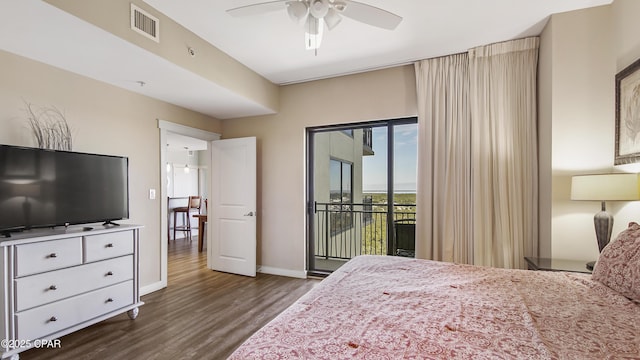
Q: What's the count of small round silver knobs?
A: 6